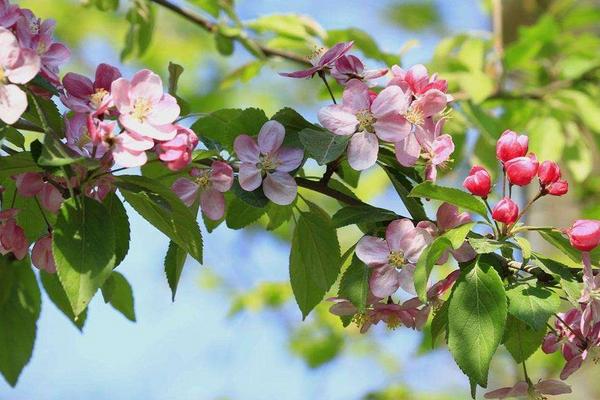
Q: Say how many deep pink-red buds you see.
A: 7